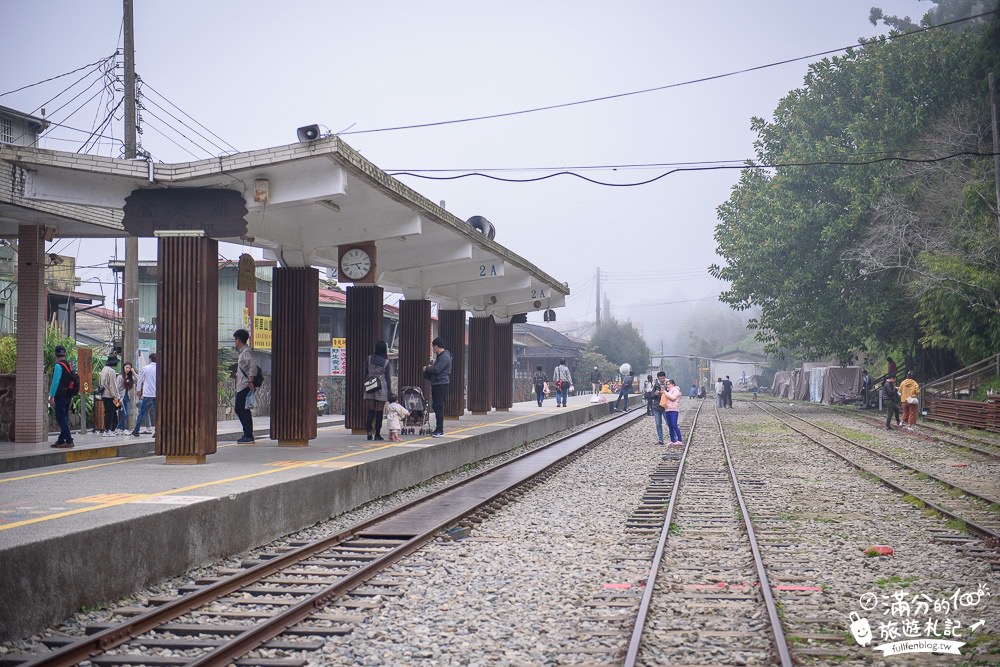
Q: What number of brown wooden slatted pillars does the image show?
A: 7